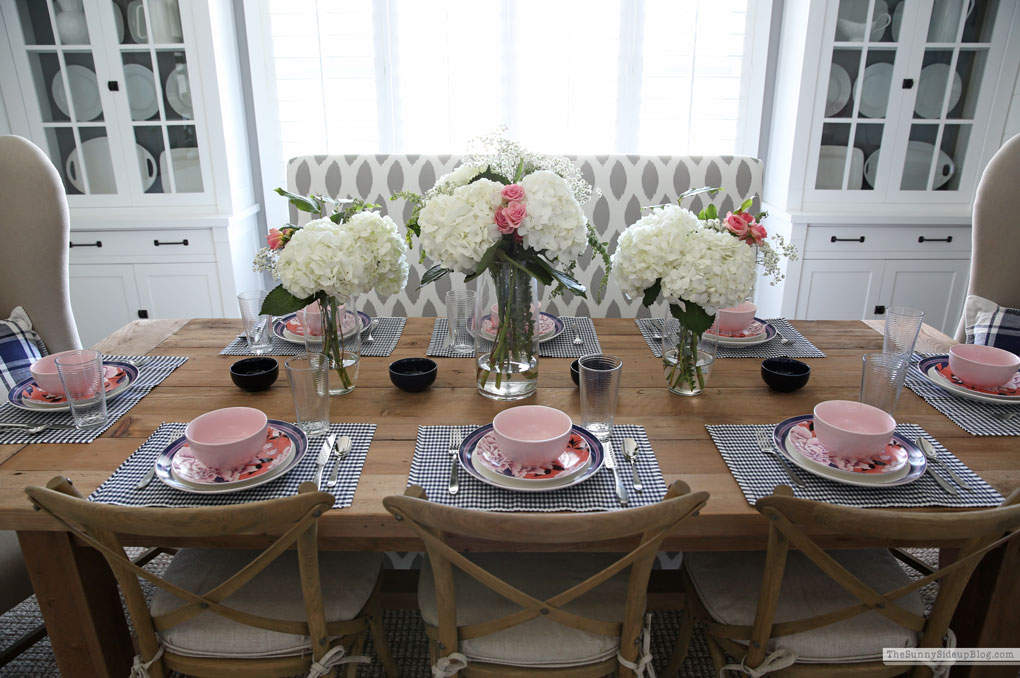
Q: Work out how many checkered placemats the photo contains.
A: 8